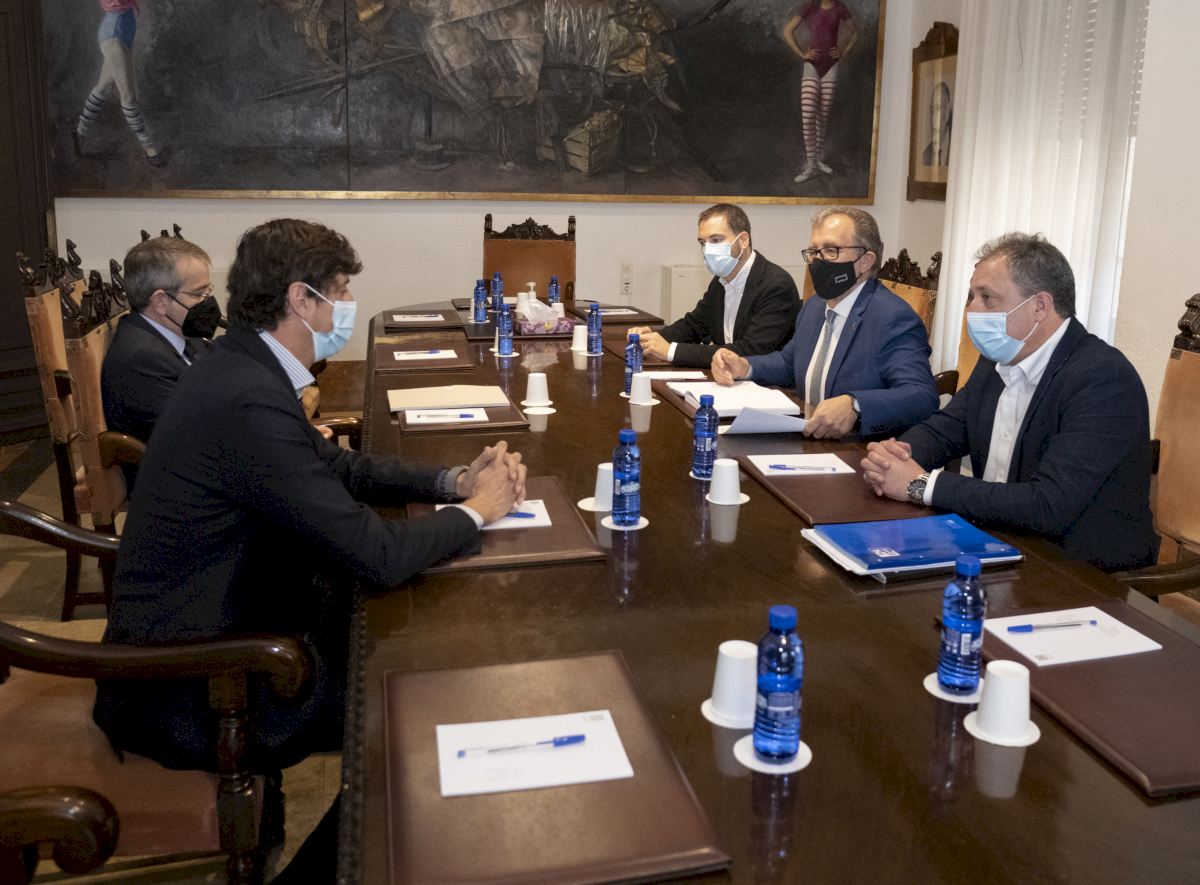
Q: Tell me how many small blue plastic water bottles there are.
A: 10